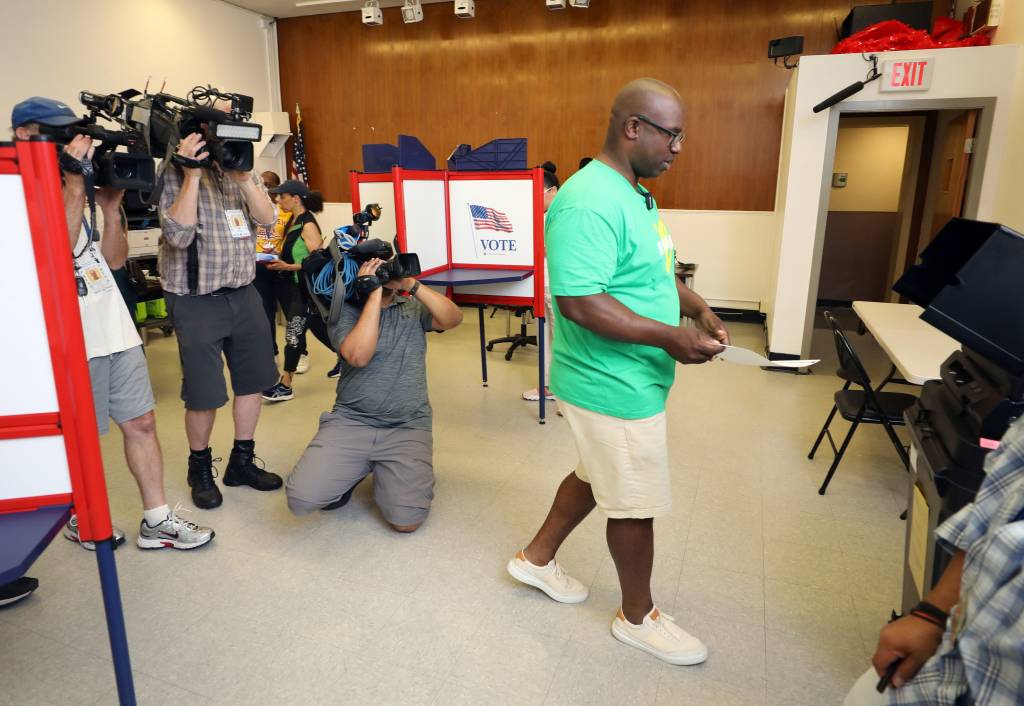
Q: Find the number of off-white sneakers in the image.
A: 2